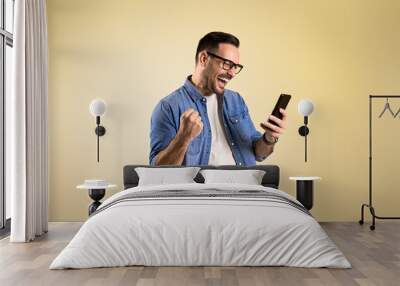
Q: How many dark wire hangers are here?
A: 2